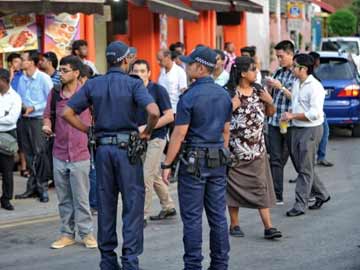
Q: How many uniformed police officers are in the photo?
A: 2